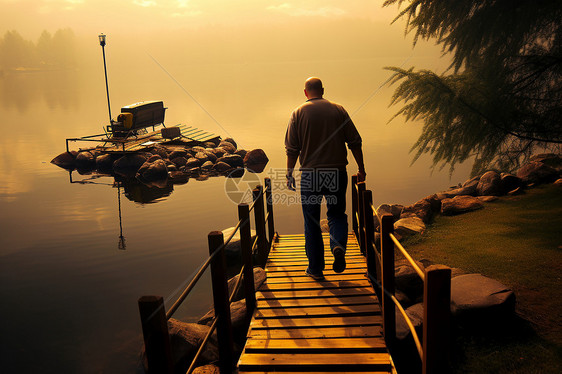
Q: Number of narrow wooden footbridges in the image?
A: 1